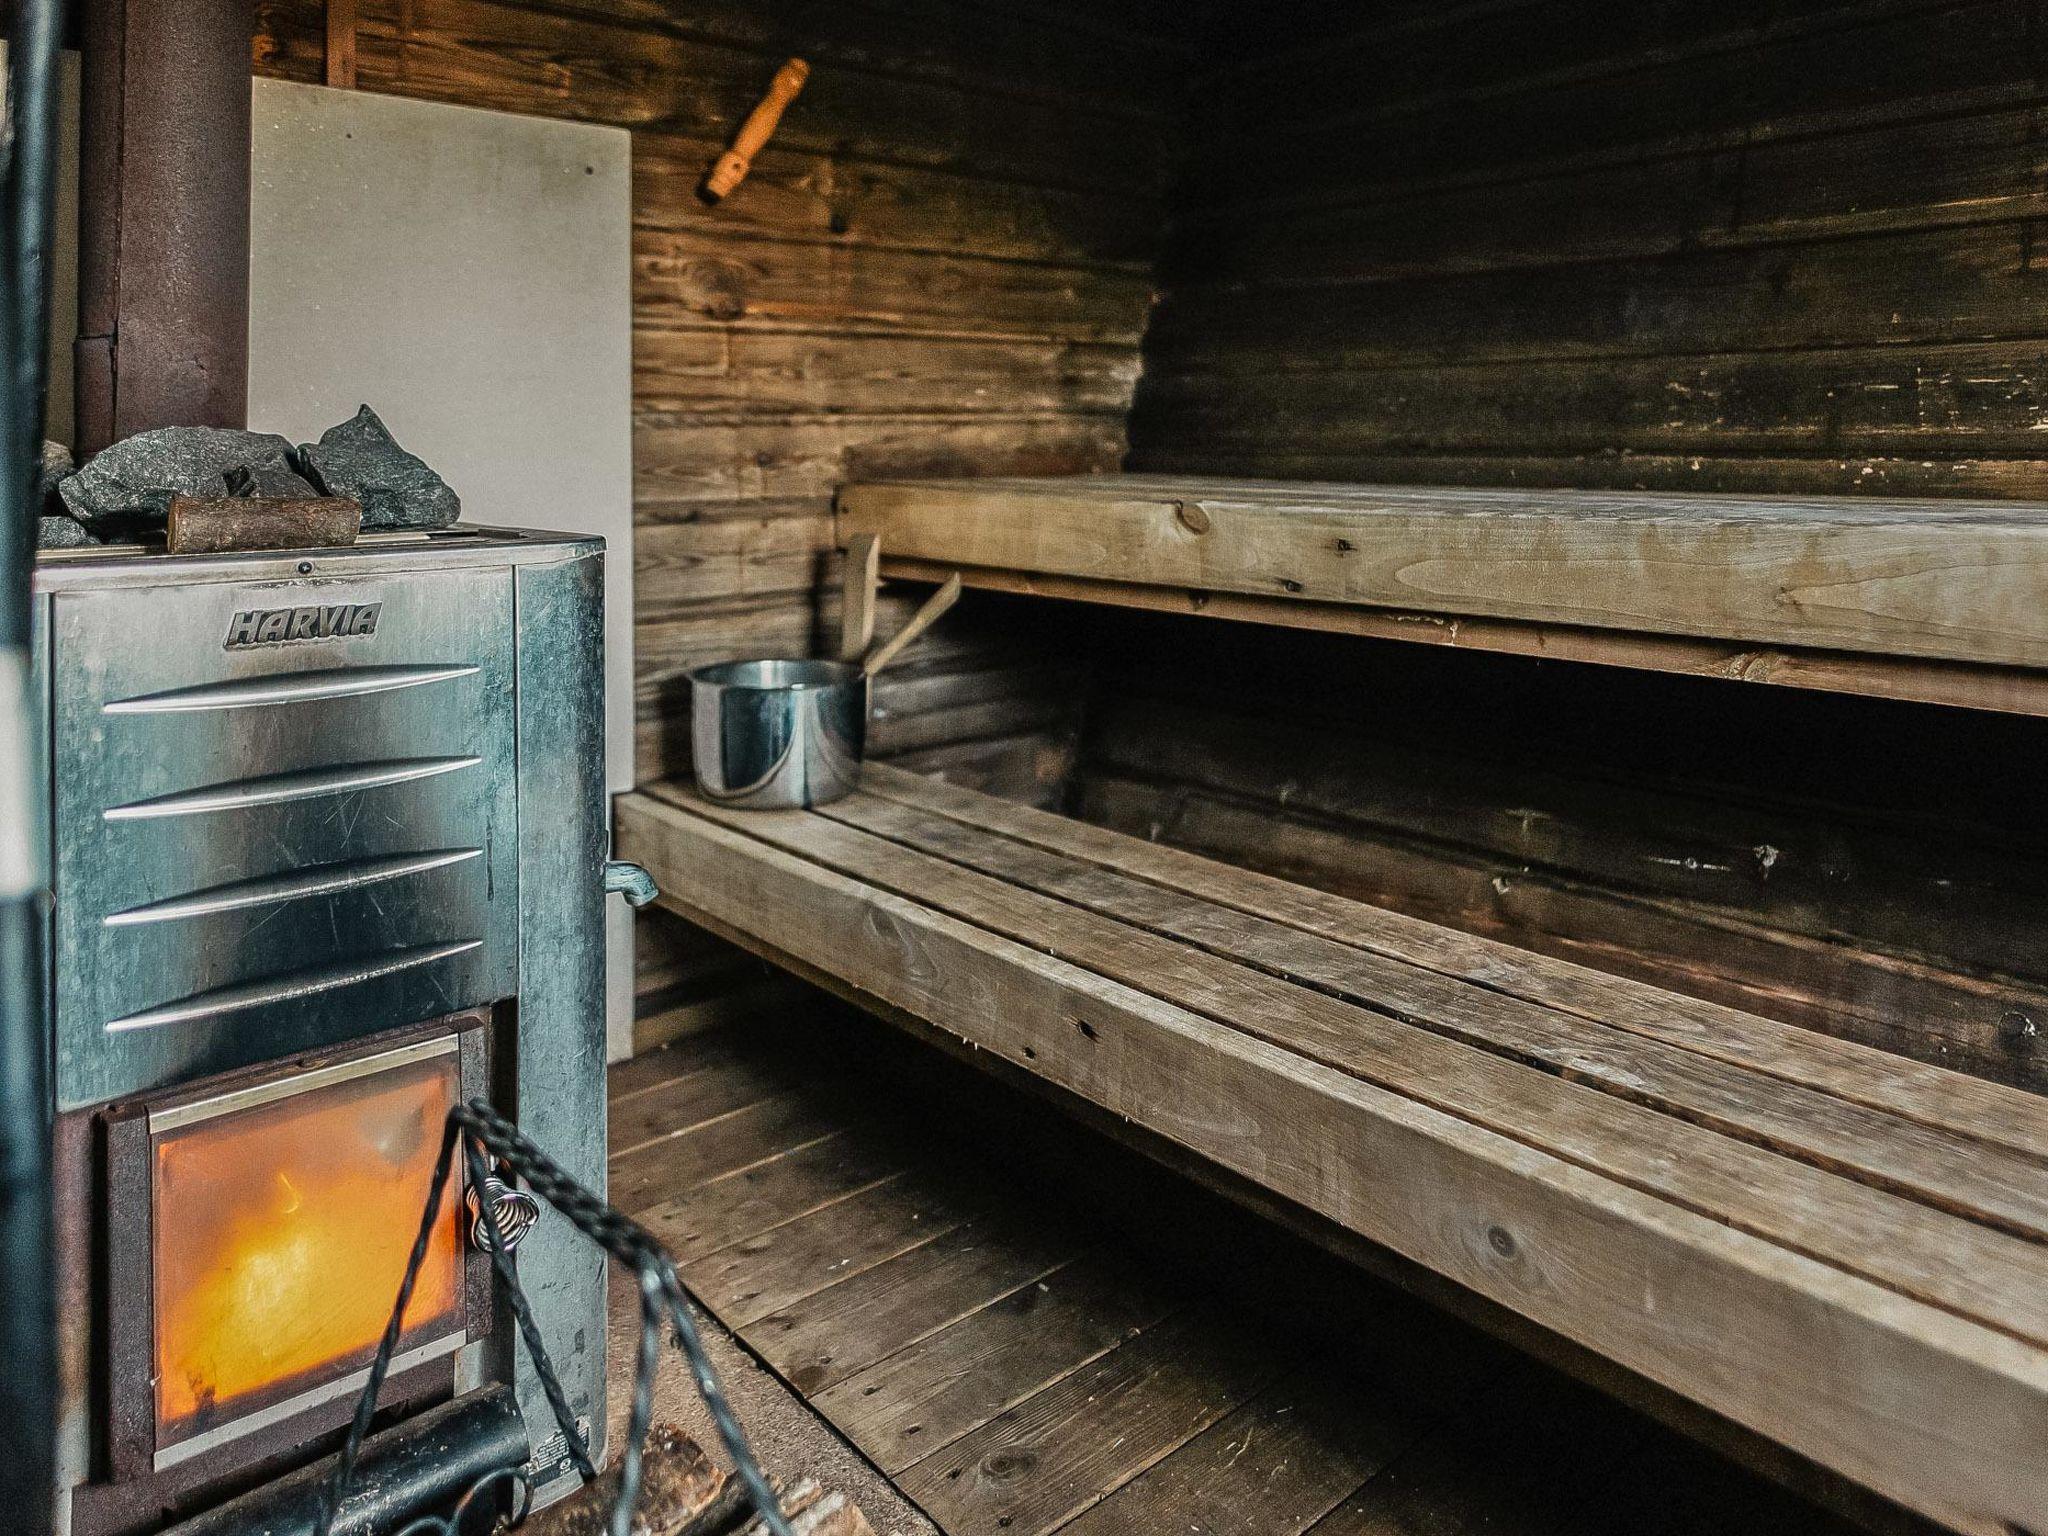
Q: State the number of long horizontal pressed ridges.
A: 4